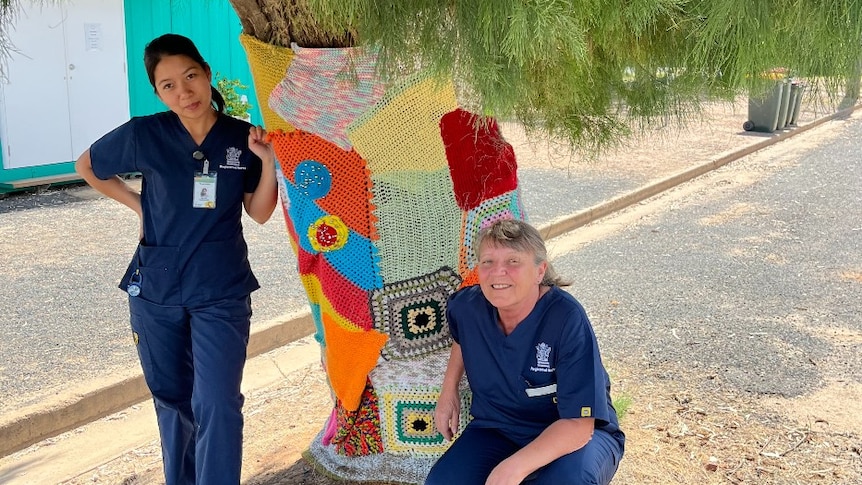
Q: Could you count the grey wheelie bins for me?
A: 4